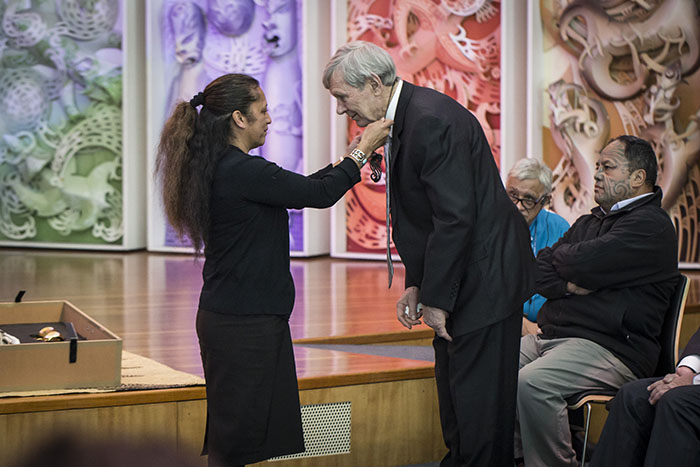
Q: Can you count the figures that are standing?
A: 2